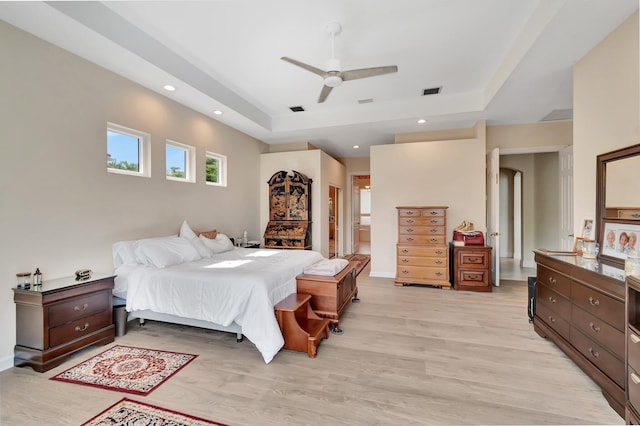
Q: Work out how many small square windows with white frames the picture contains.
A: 3